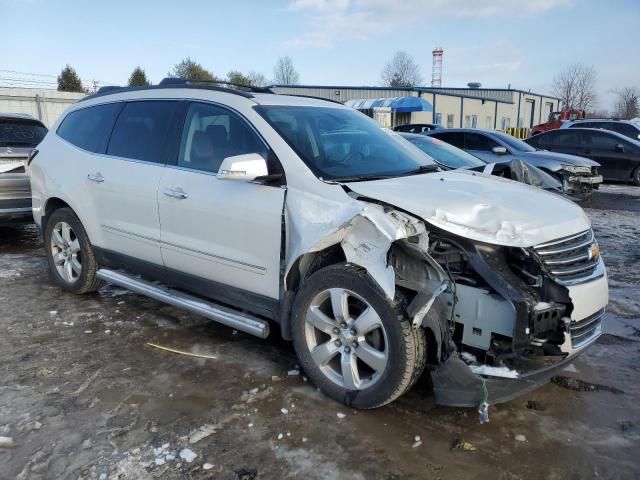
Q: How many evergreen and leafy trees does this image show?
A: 4